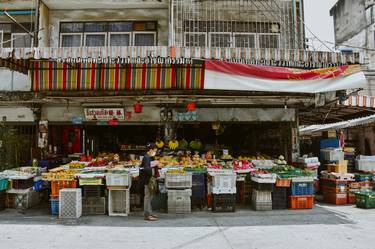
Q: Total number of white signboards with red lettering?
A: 1